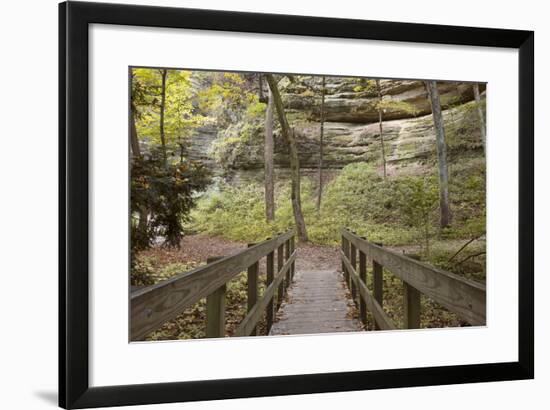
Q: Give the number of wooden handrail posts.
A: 12